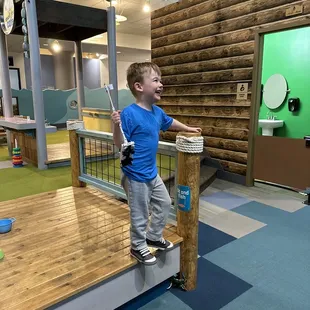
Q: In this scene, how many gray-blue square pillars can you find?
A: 4